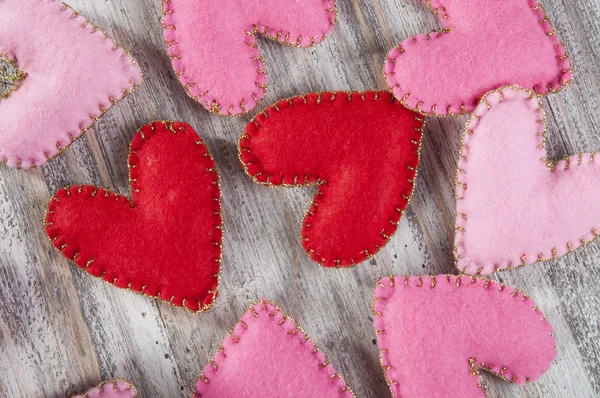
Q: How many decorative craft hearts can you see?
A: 9